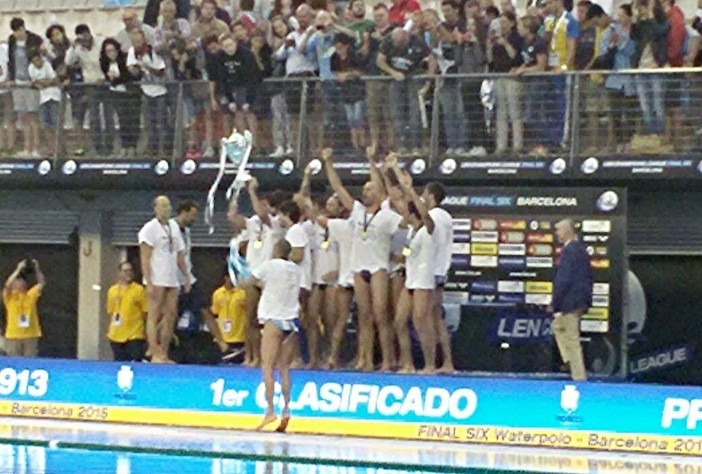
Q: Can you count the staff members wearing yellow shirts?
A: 3